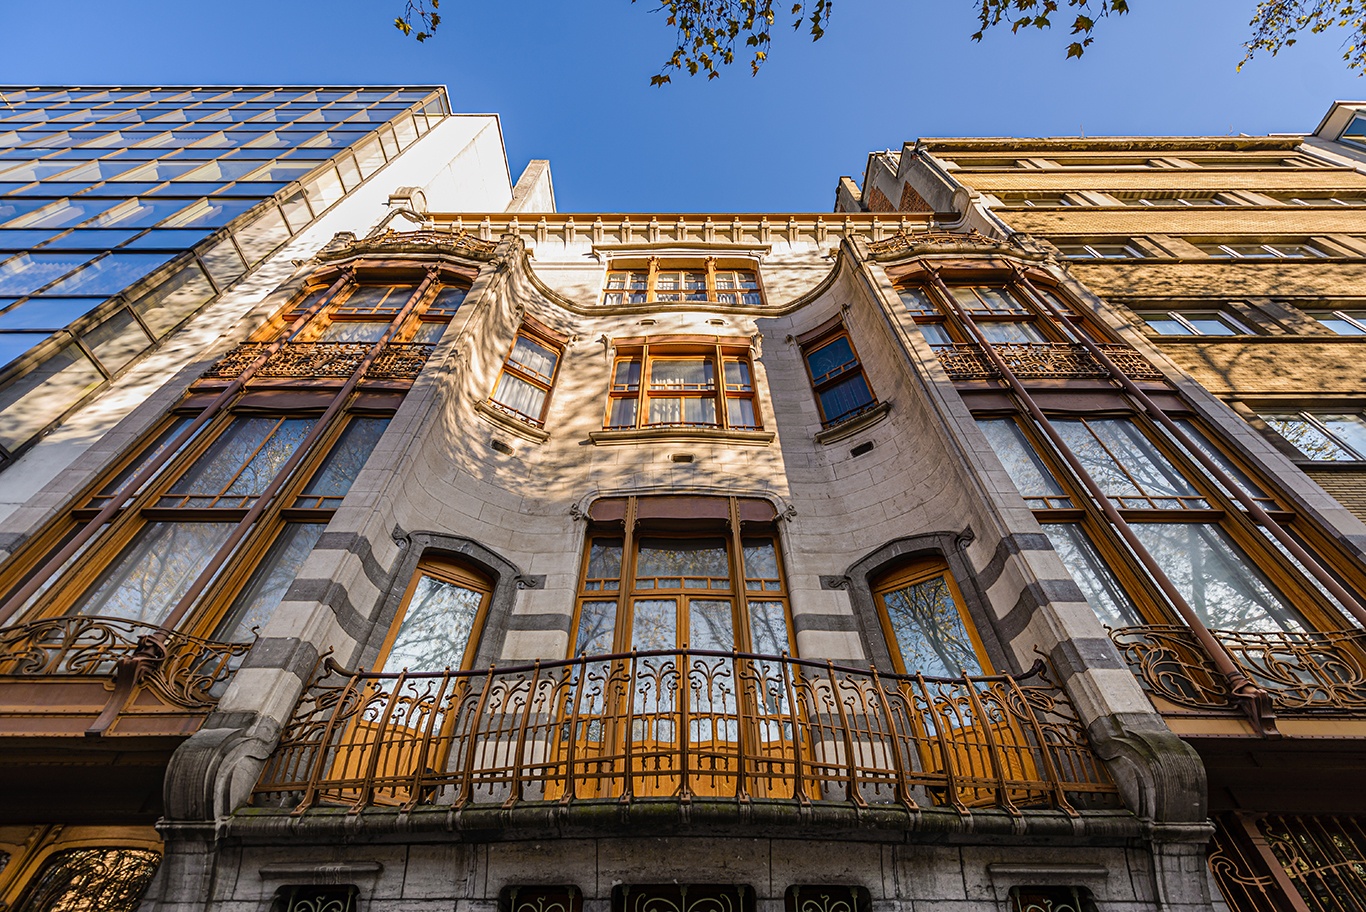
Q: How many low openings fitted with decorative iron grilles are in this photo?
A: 5